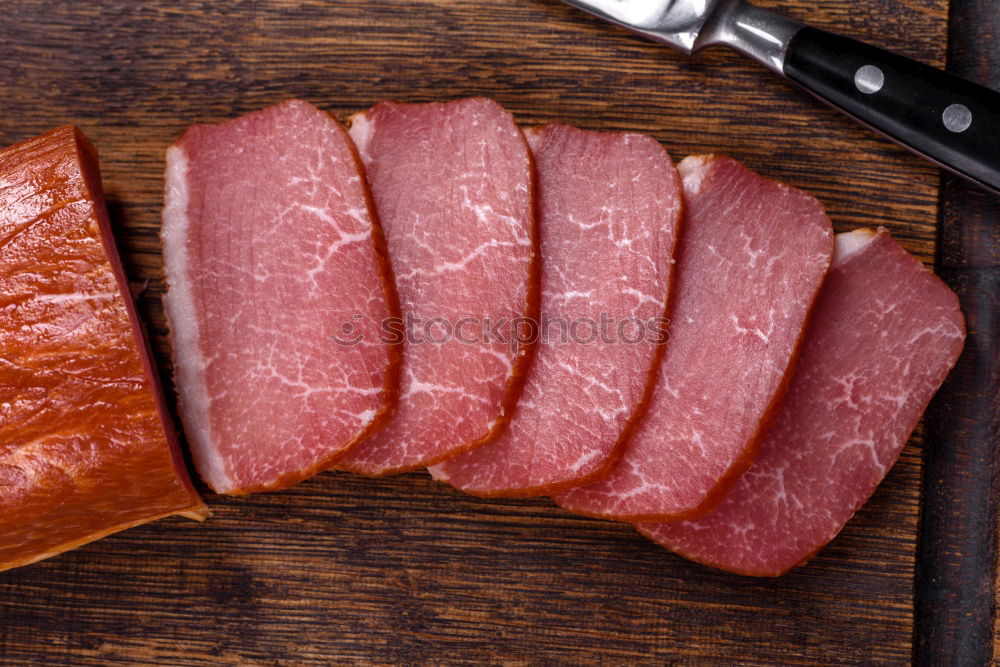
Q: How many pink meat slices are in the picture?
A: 5